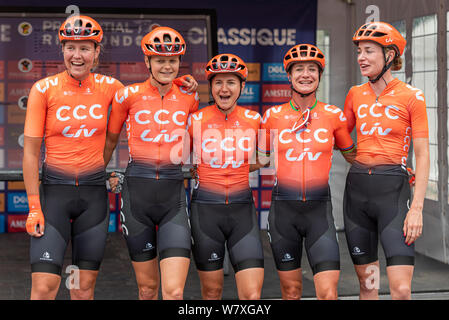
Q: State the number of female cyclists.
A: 5